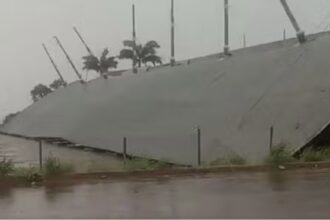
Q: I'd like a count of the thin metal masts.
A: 7